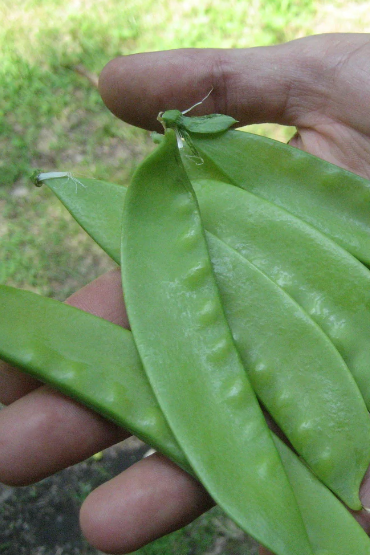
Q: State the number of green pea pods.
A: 5